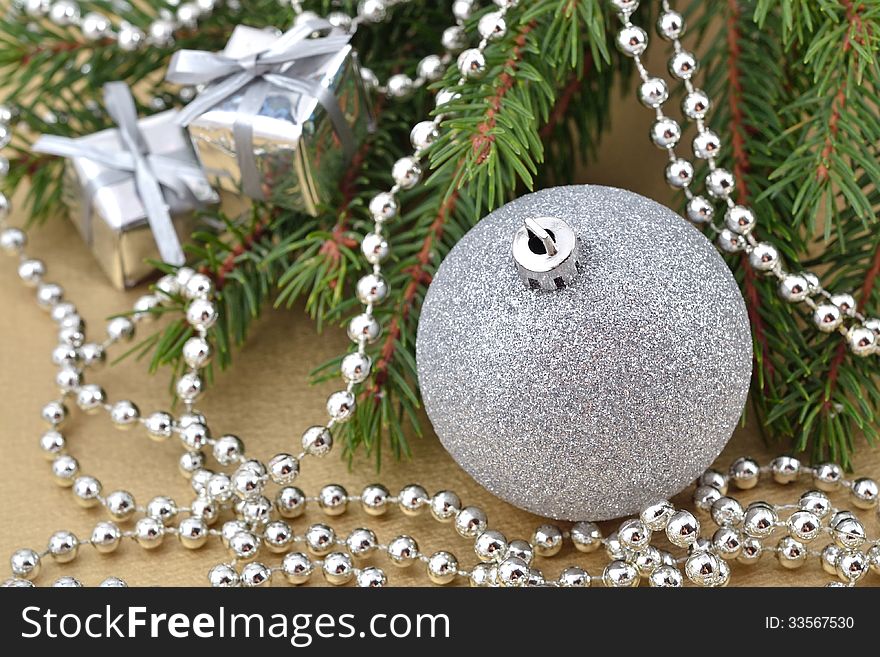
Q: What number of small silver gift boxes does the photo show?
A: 2